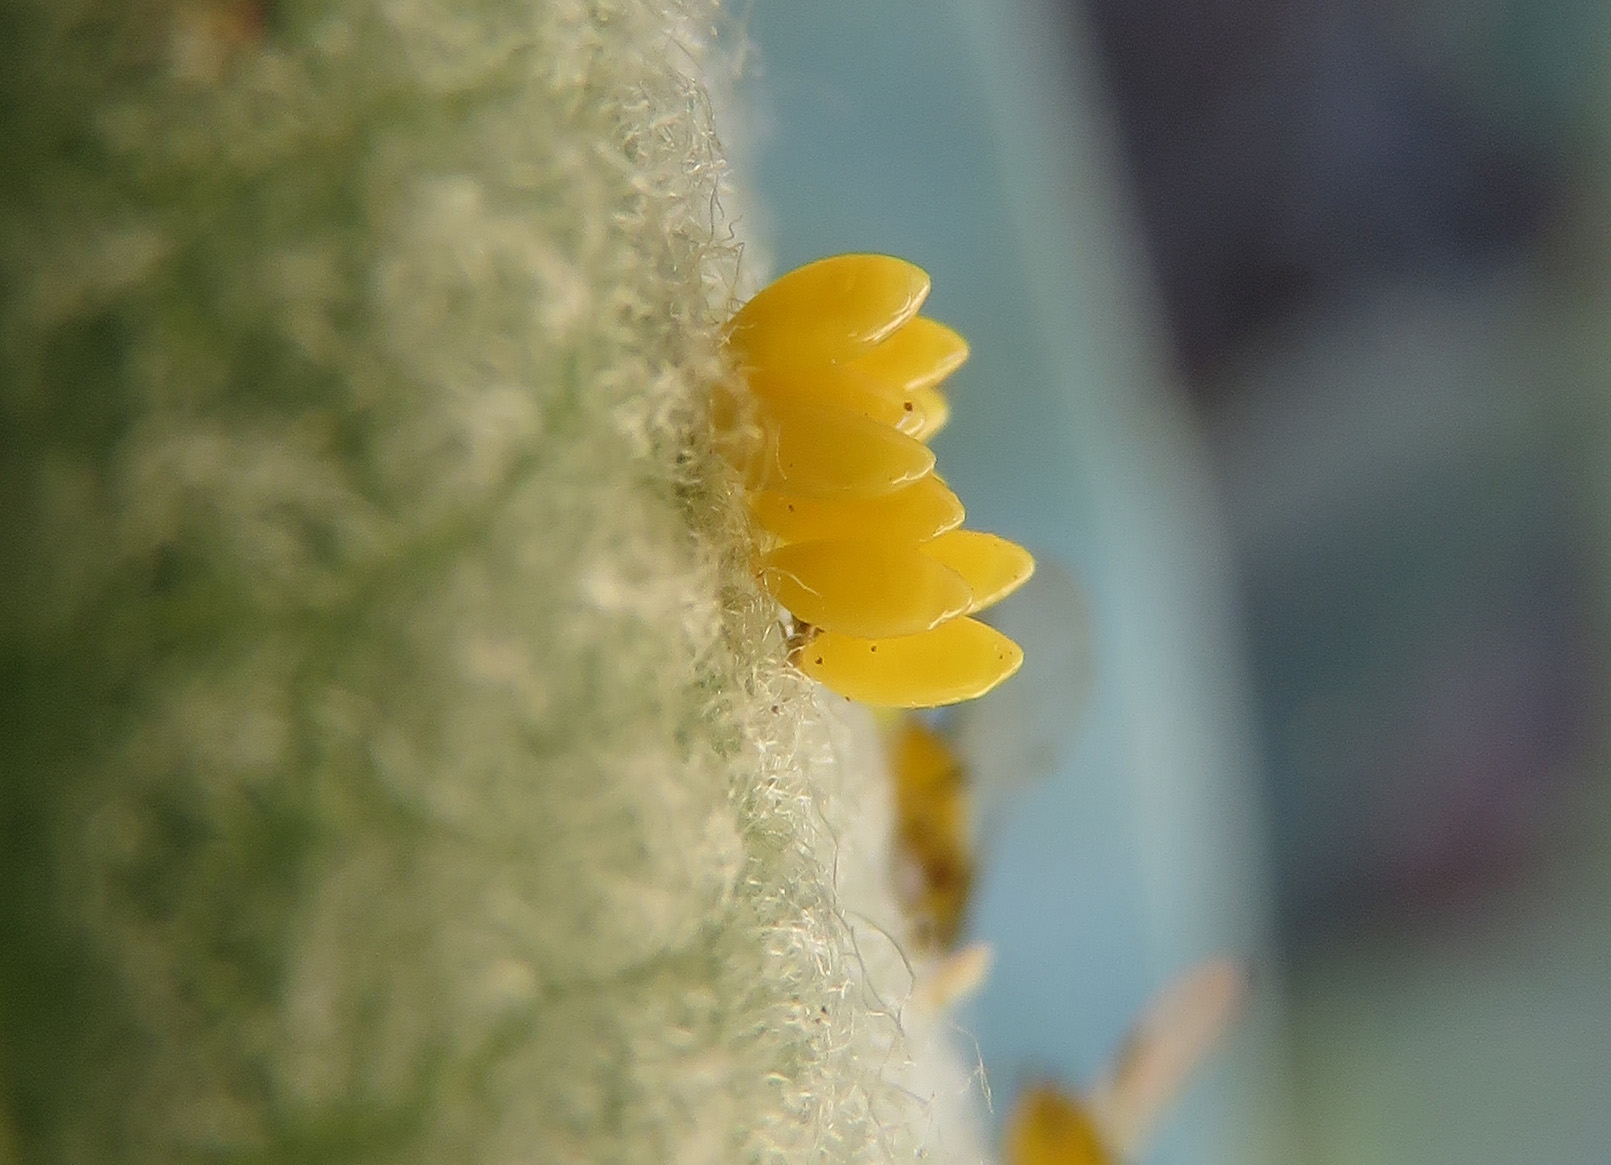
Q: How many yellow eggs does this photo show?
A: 9